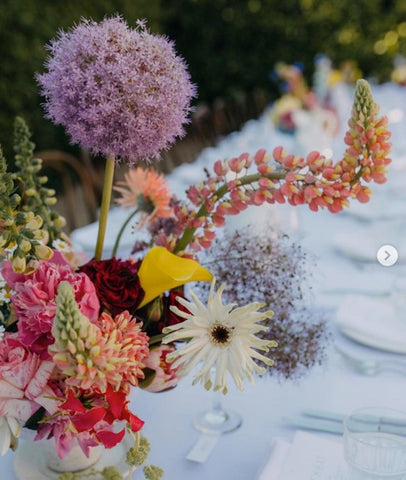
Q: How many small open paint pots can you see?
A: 0